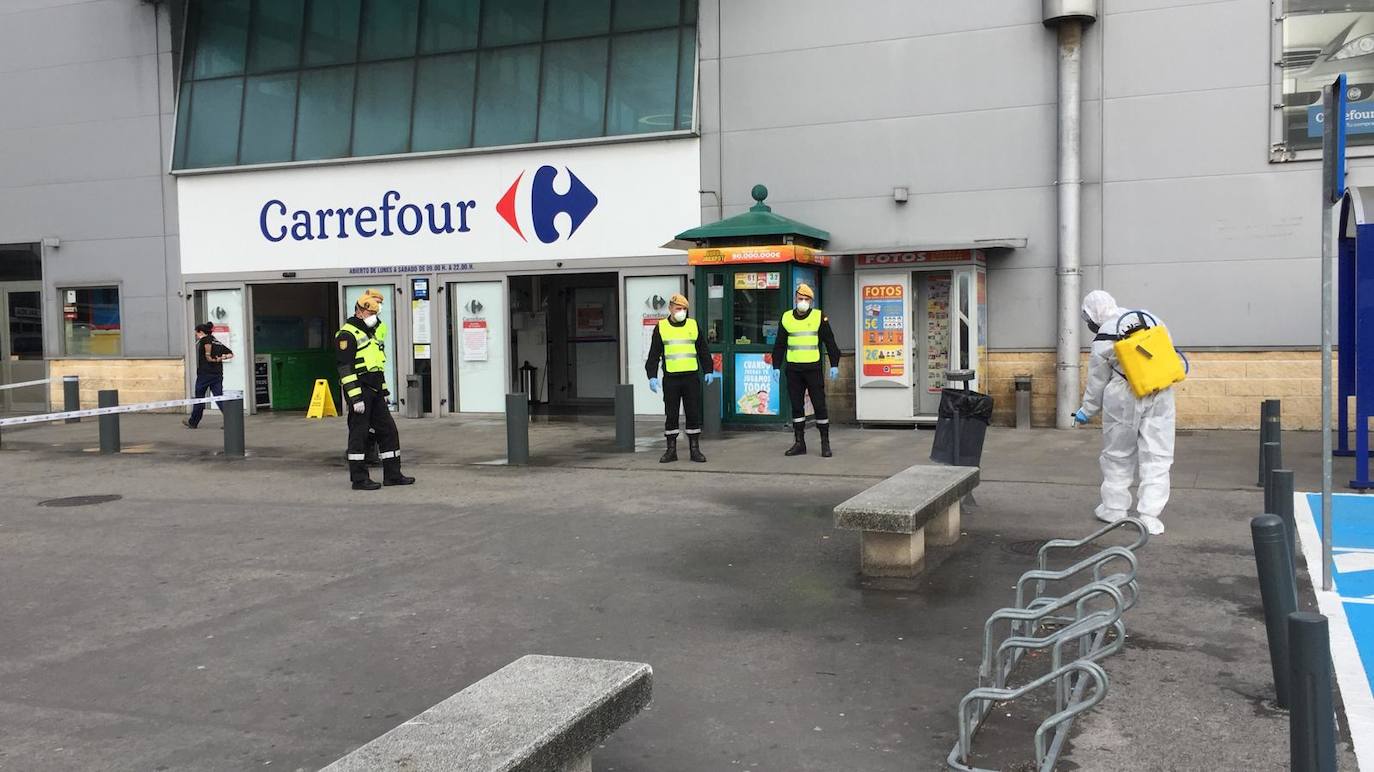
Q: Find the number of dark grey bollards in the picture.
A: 12